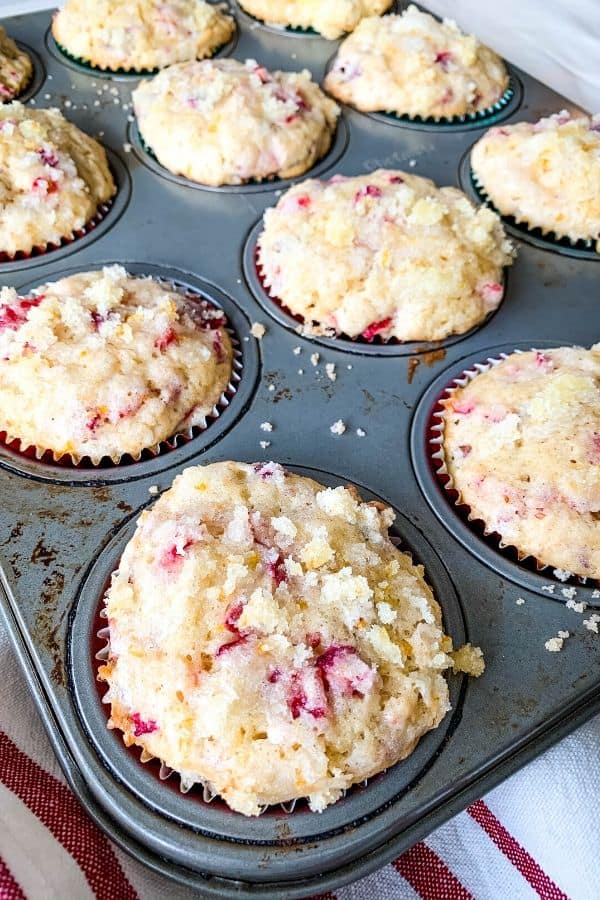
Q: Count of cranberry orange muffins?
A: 11